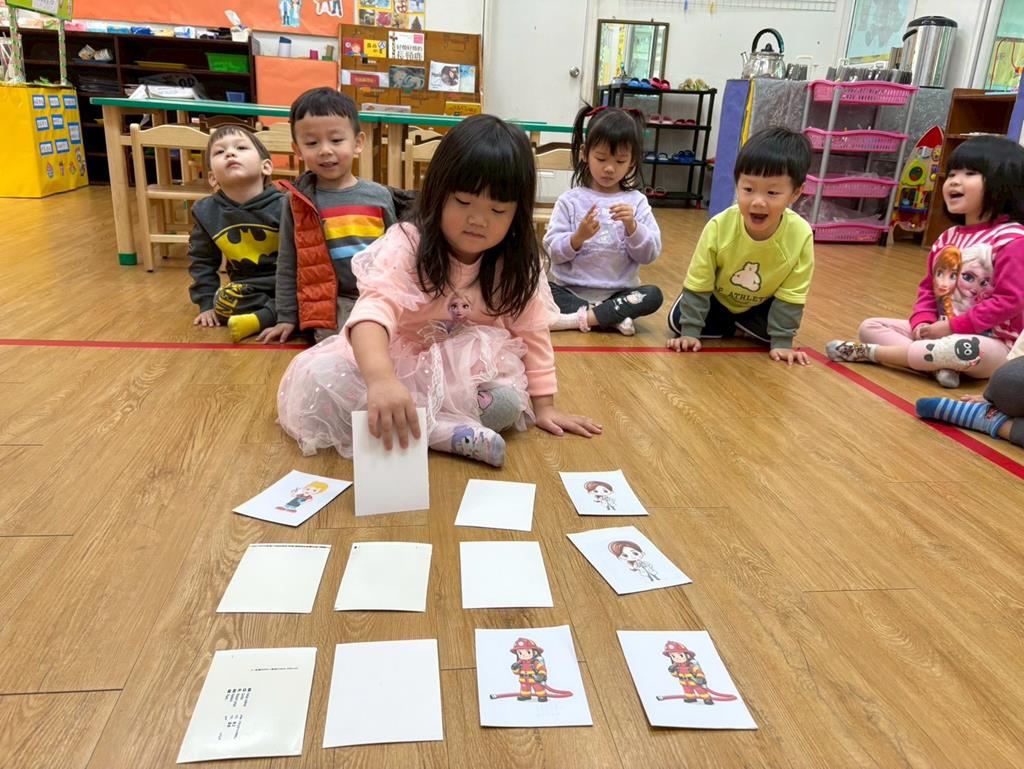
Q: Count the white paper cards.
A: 12